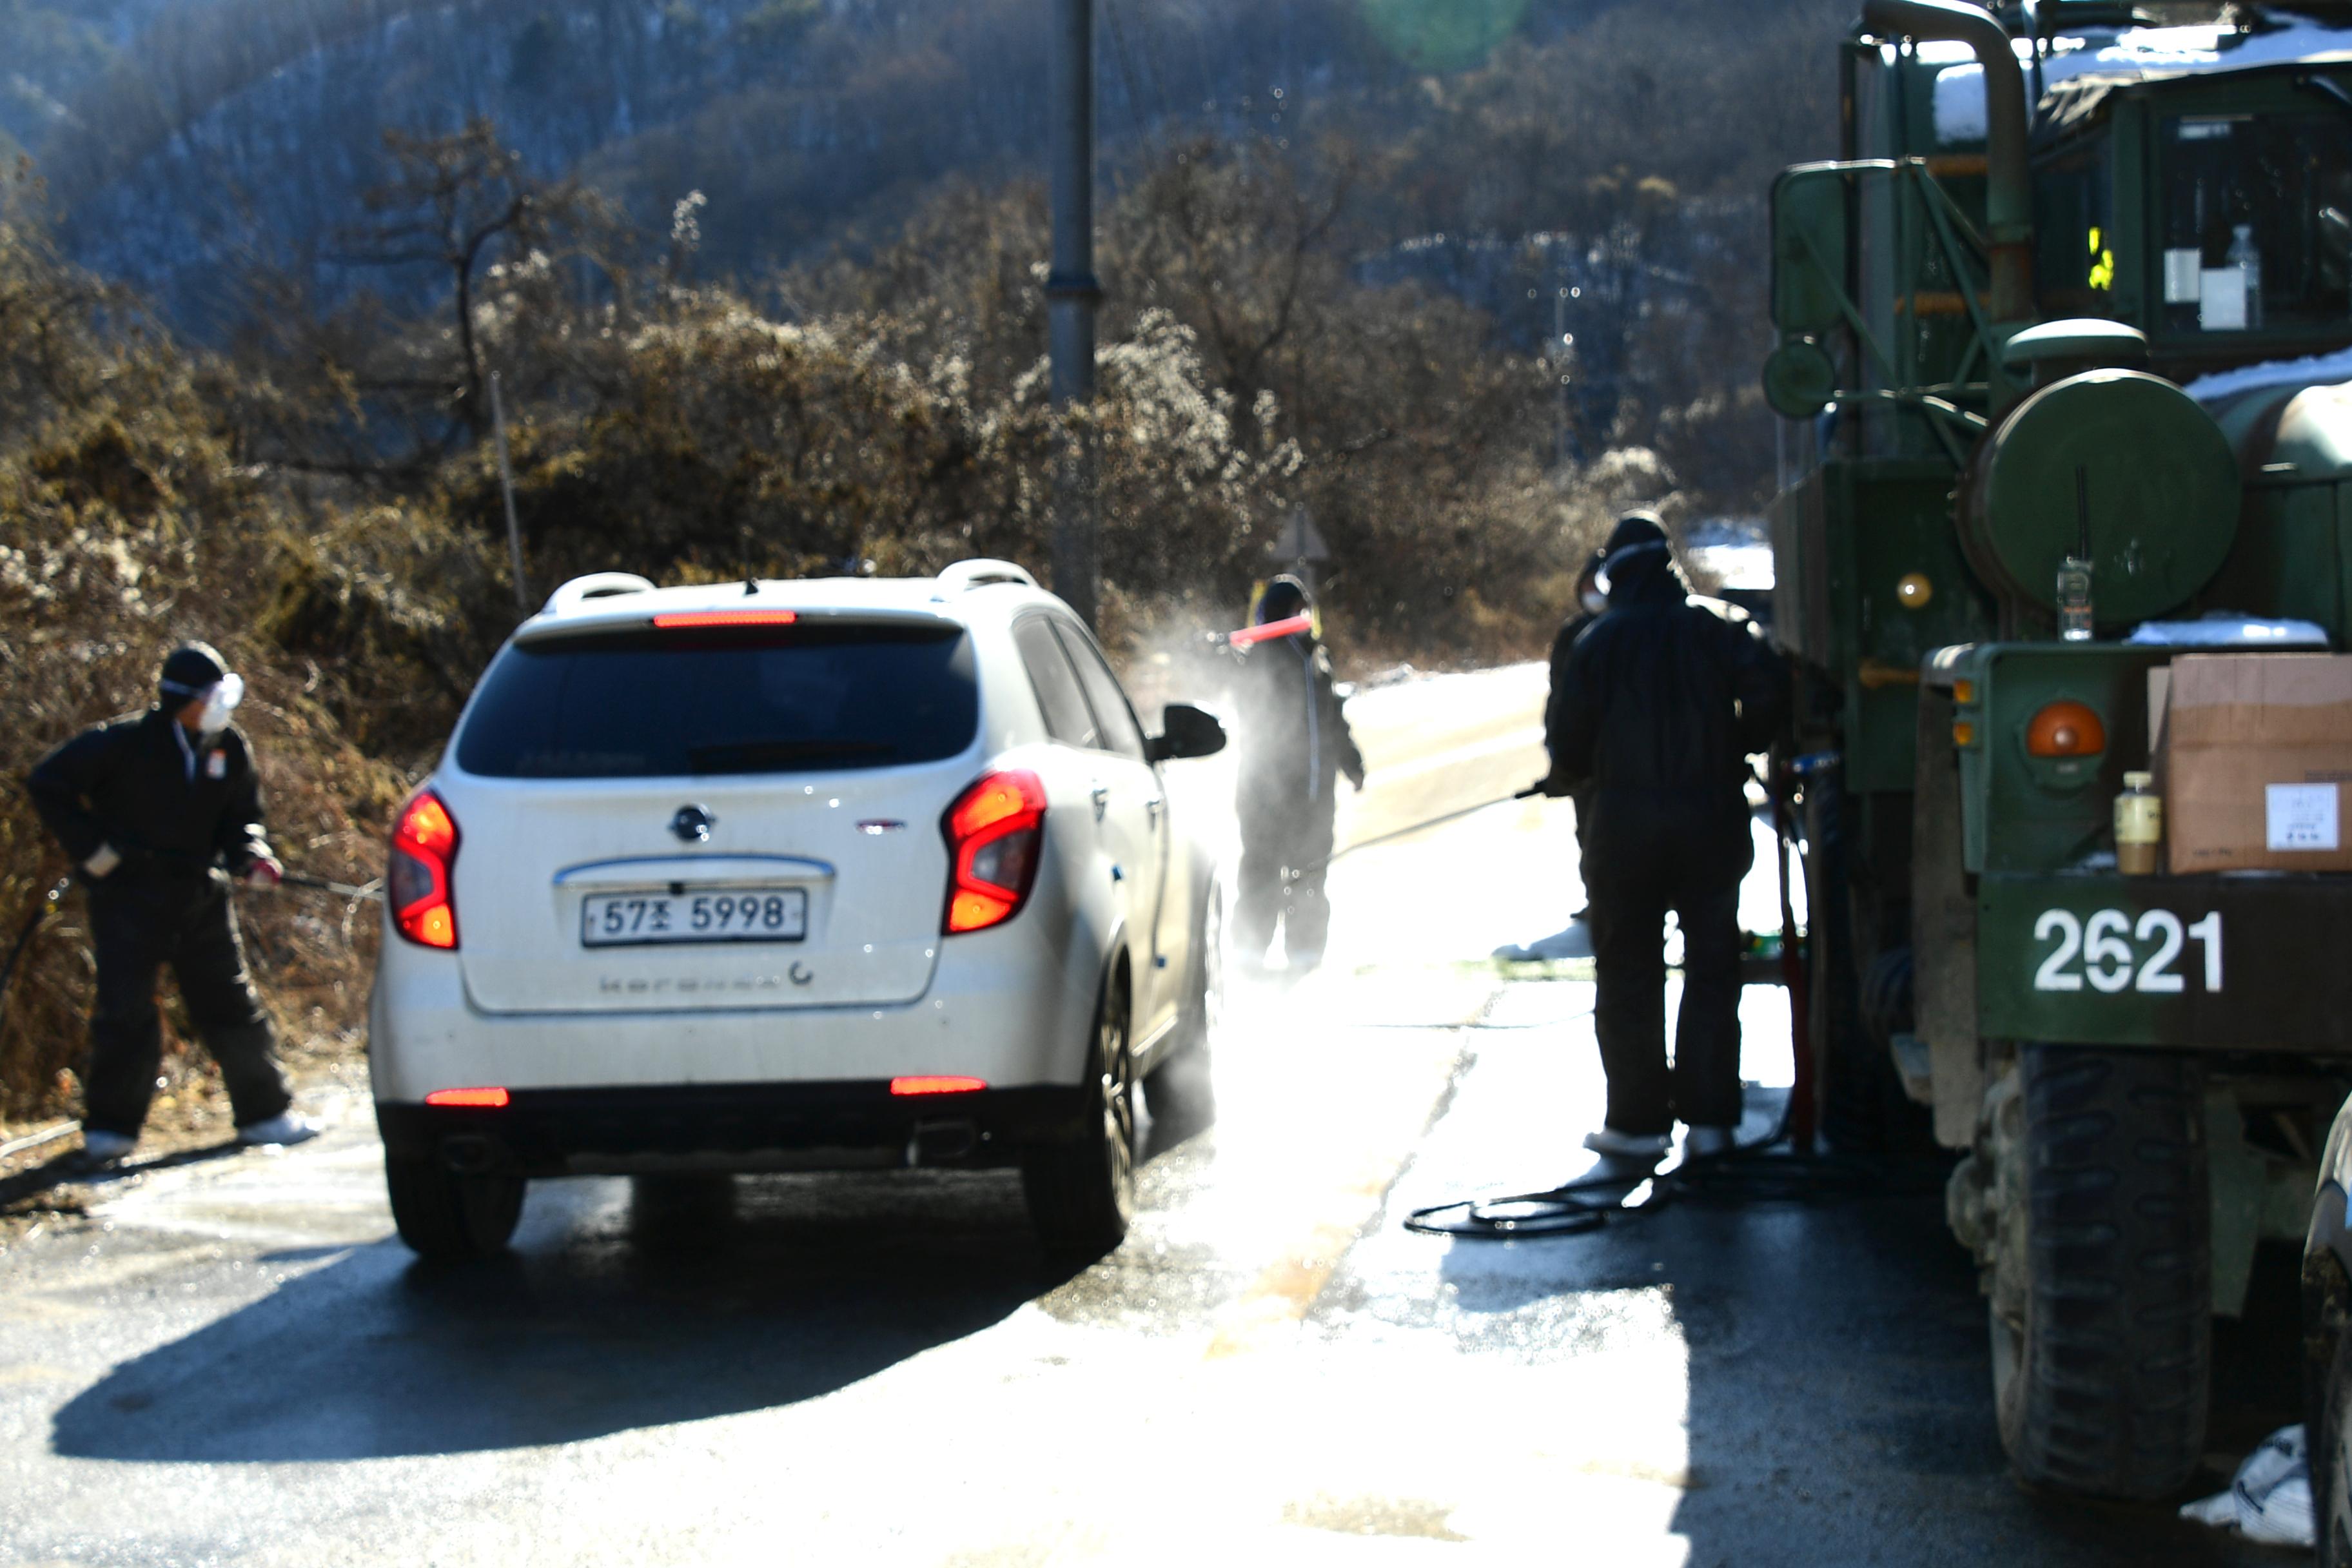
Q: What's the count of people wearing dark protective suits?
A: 4